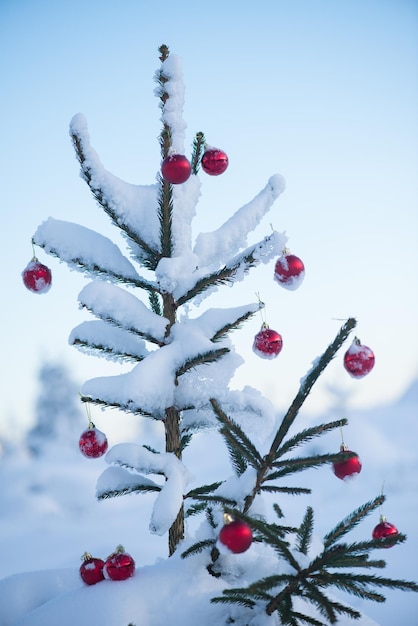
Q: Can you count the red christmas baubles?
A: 12